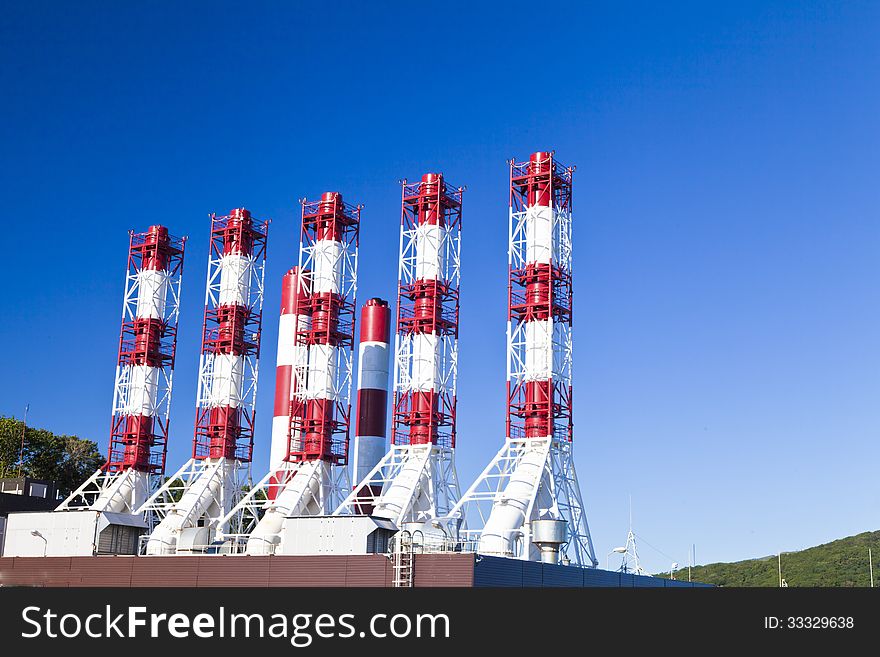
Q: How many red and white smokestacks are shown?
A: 7